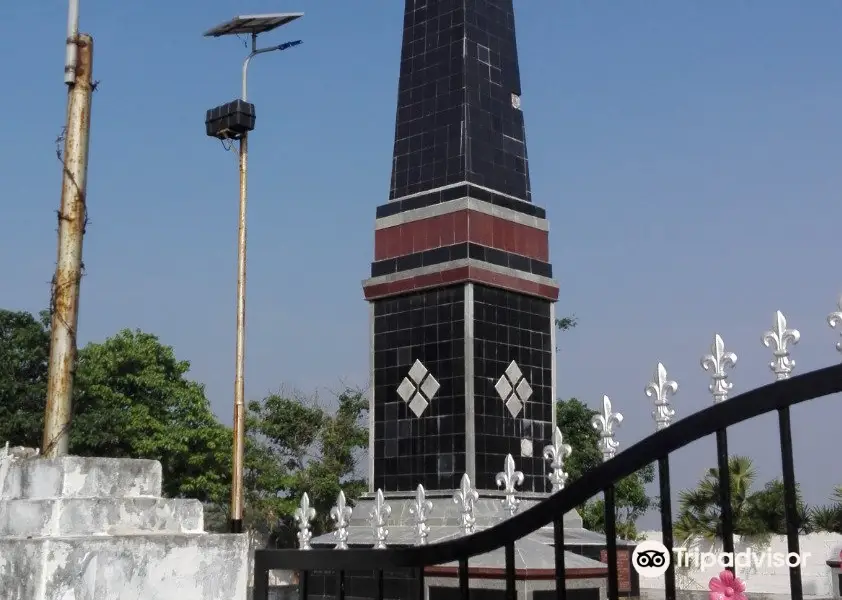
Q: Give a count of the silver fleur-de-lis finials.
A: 12